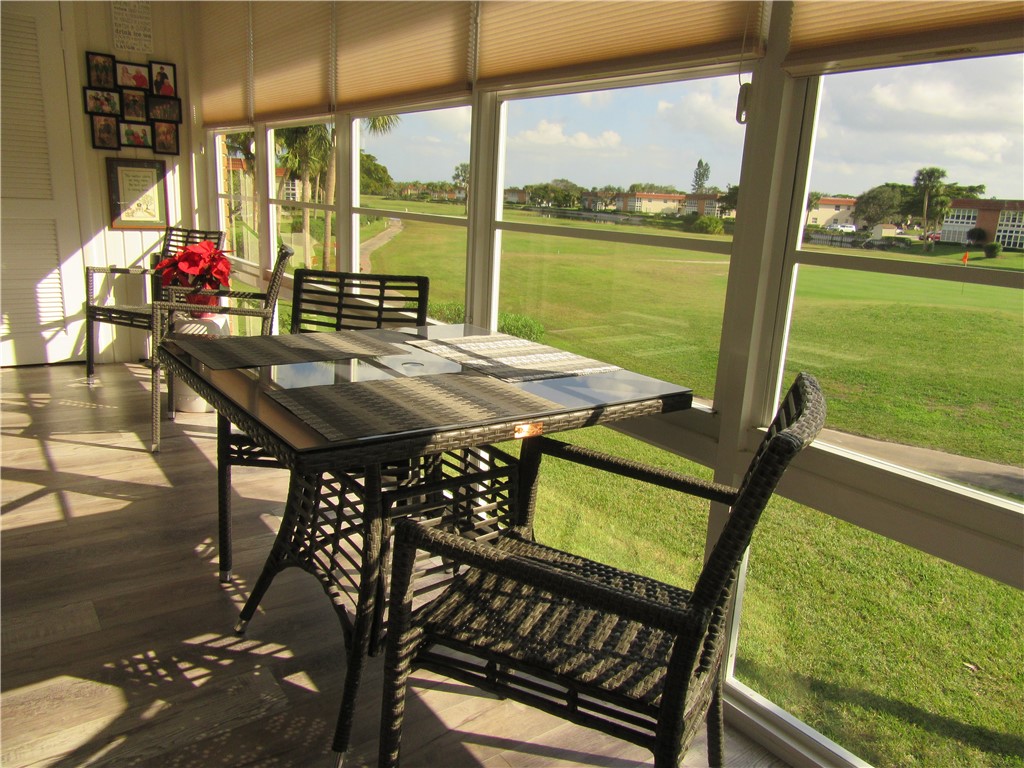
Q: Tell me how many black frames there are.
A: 9